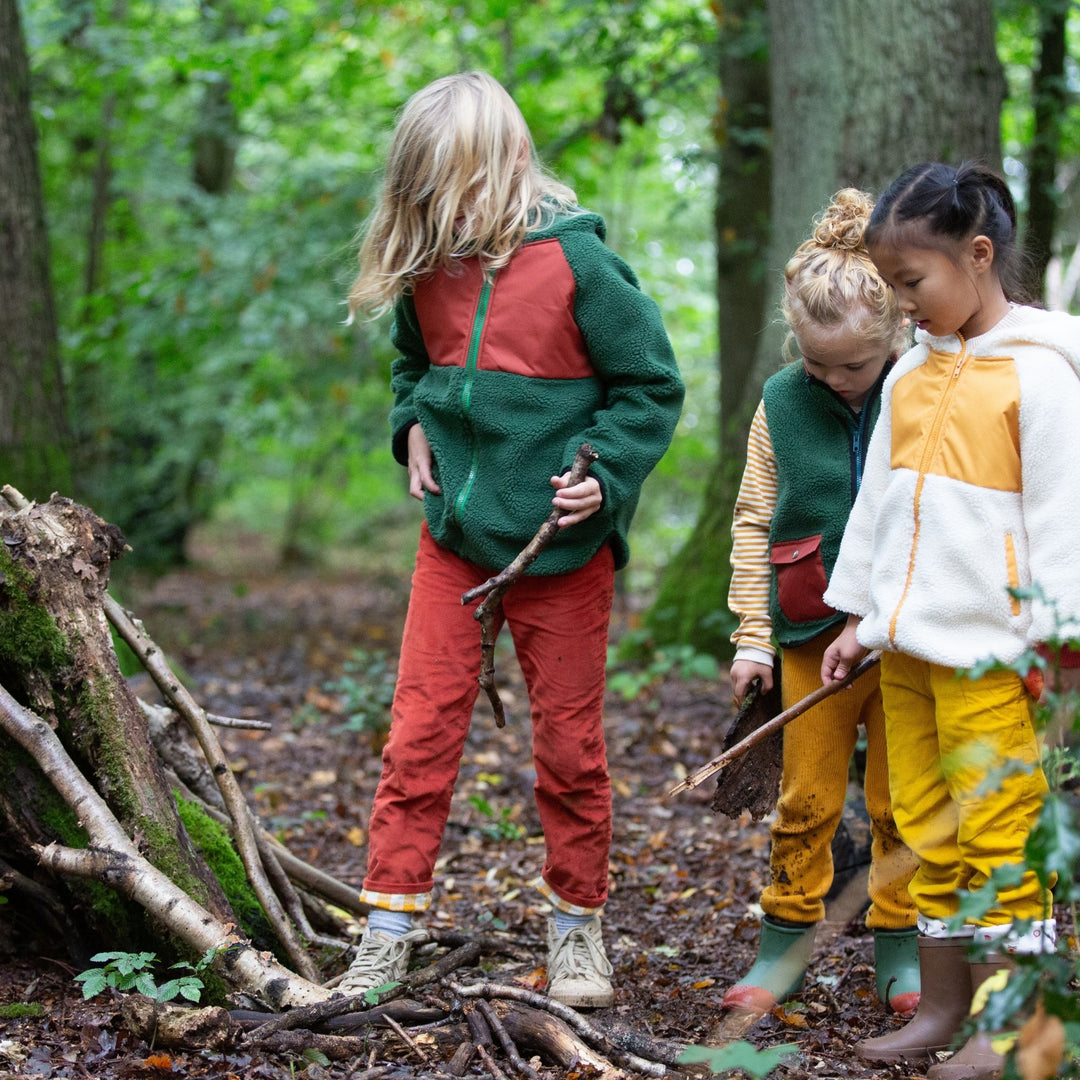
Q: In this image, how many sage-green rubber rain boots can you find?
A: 2